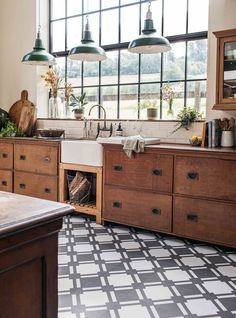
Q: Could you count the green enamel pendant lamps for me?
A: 3